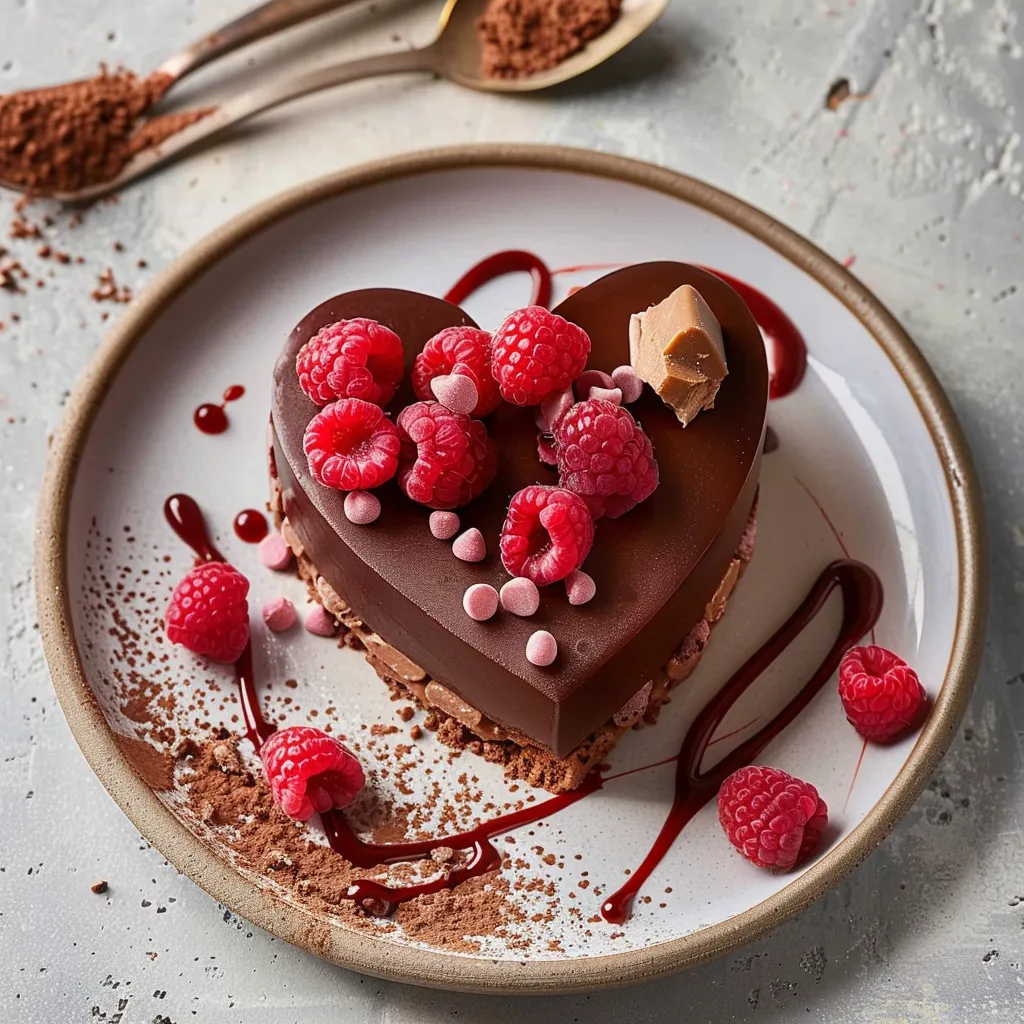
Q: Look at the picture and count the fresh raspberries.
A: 11